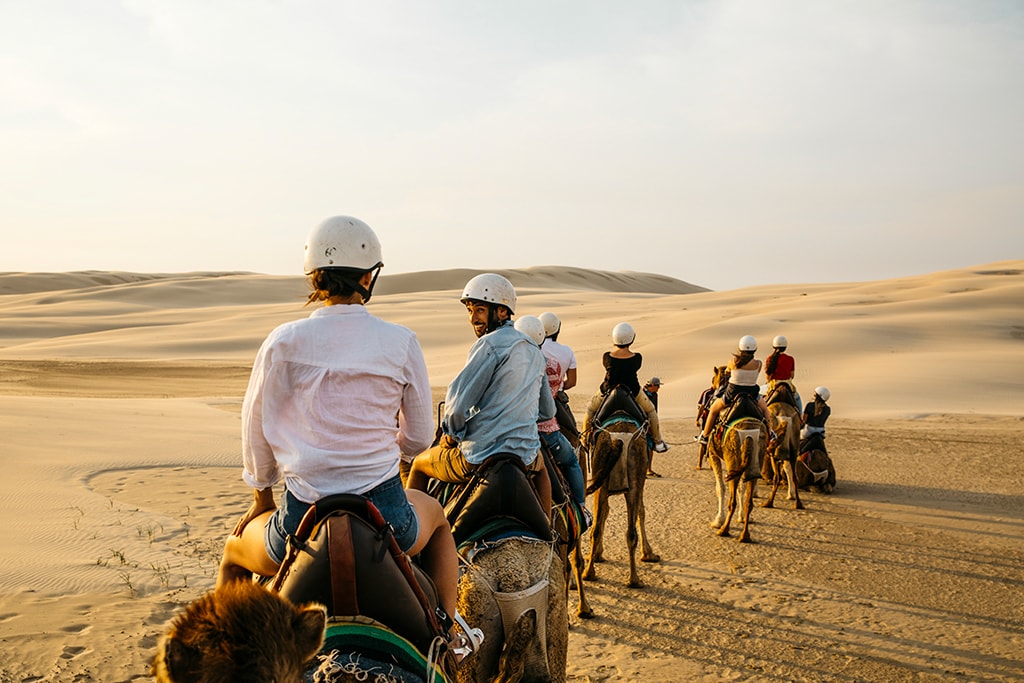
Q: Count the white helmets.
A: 8